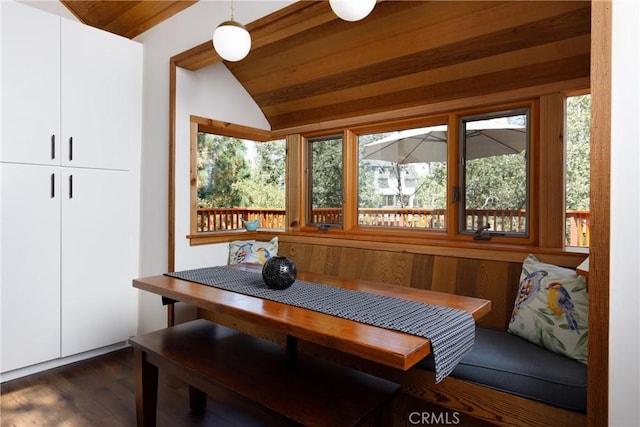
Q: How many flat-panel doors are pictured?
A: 4